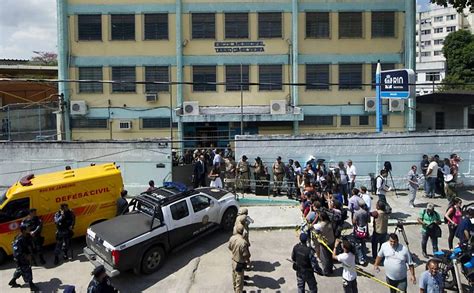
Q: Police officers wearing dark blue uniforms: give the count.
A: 5